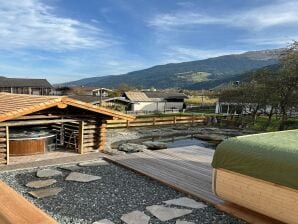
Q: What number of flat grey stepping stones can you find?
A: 11